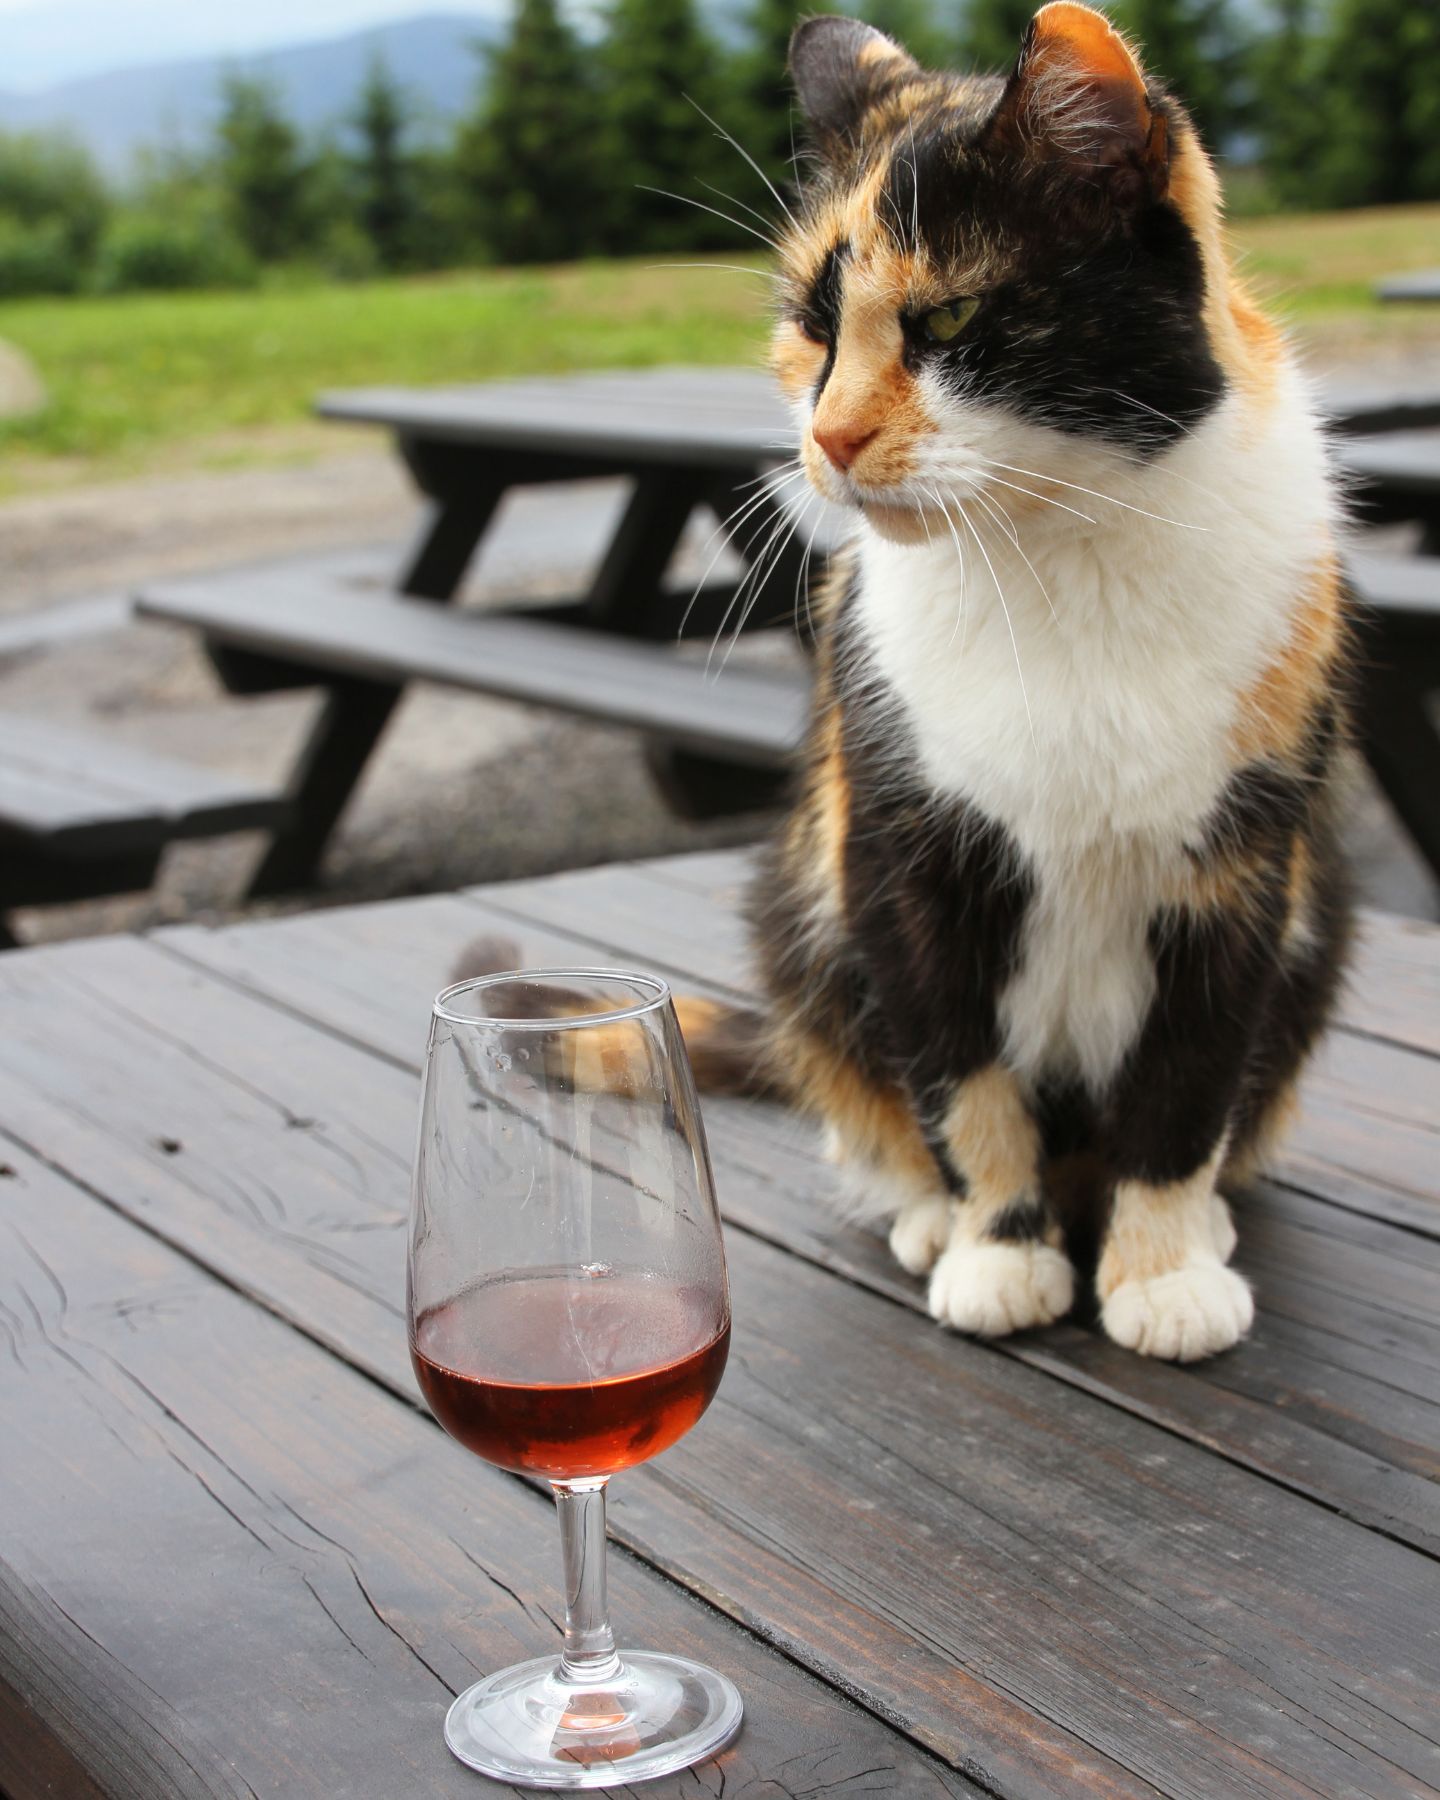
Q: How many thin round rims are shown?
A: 1